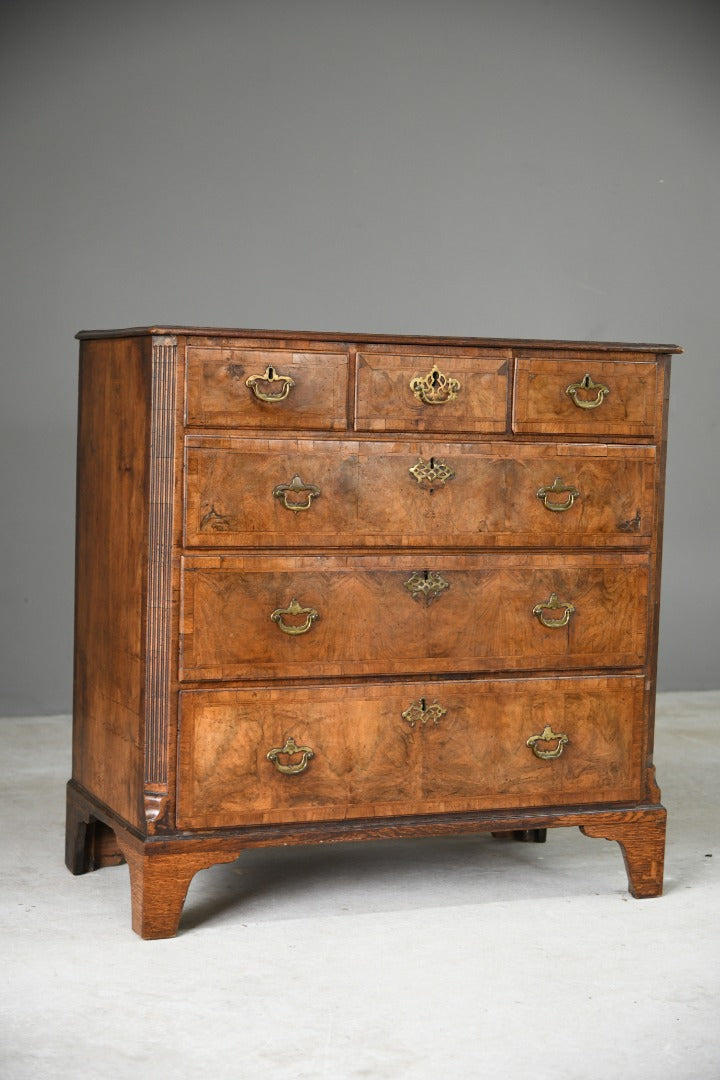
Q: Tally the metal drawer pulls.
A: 9